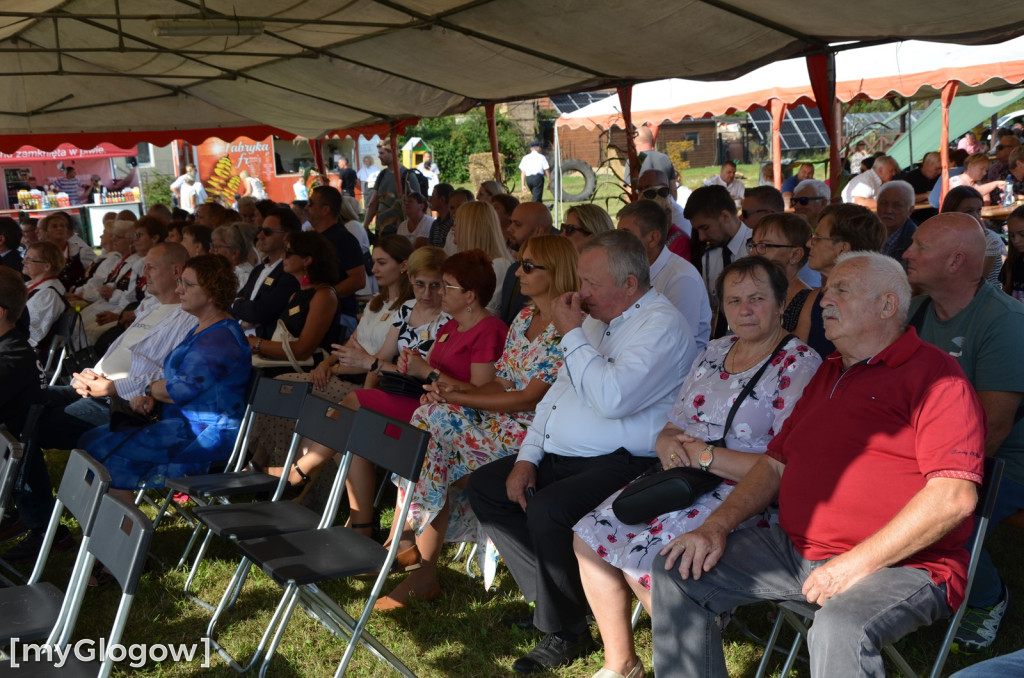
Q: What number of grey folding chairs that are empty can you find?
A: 6